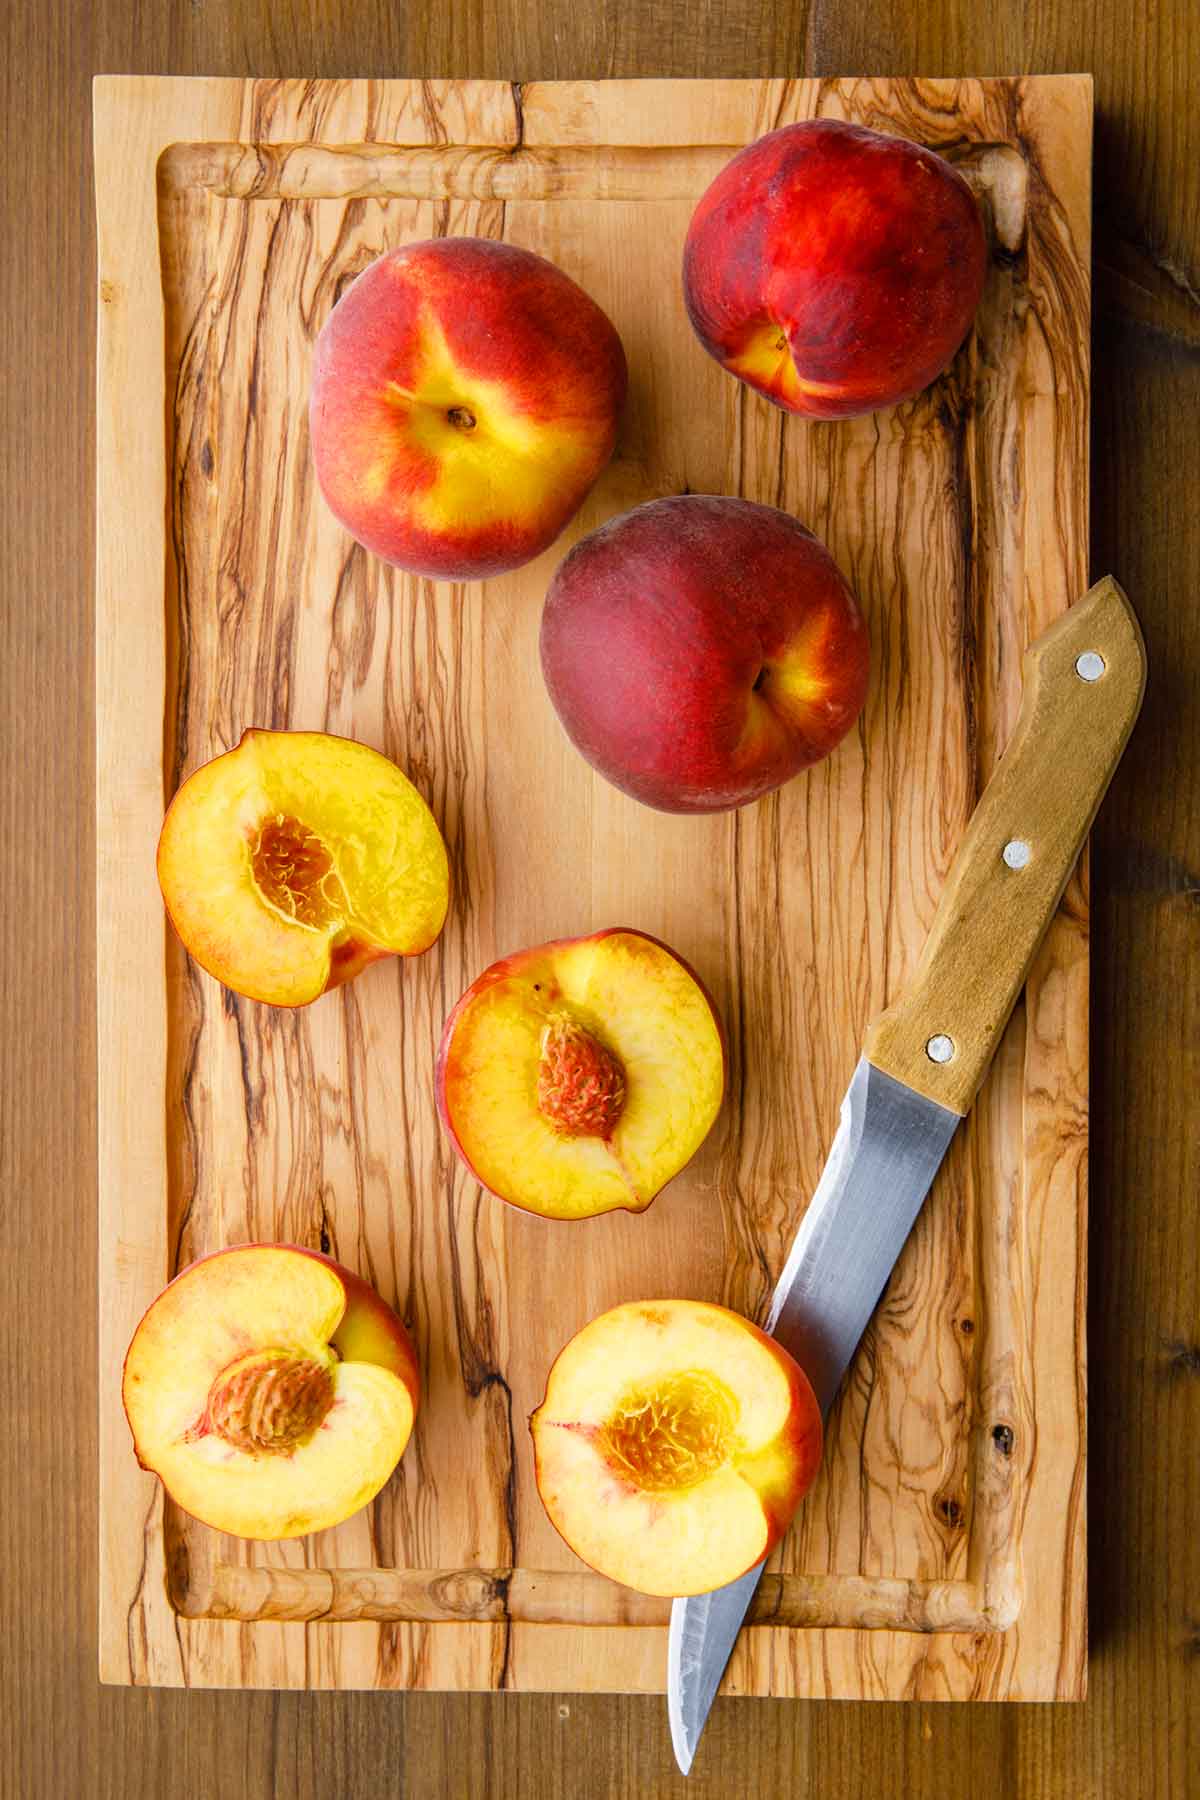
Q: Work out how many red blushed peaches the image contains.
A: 3